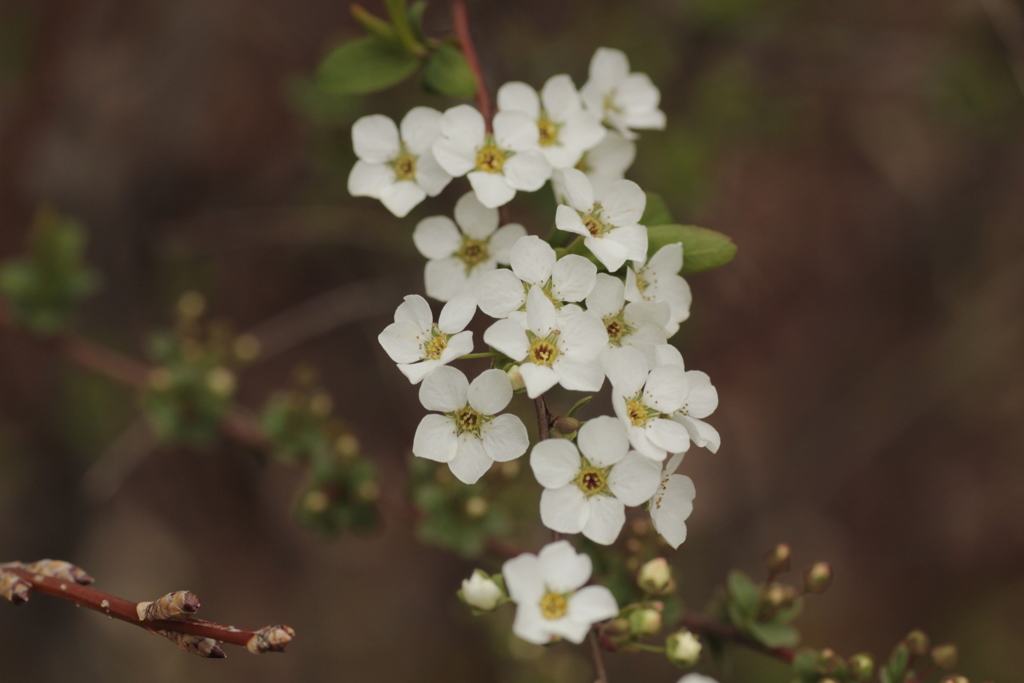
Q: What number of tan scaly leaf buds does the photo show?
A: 5